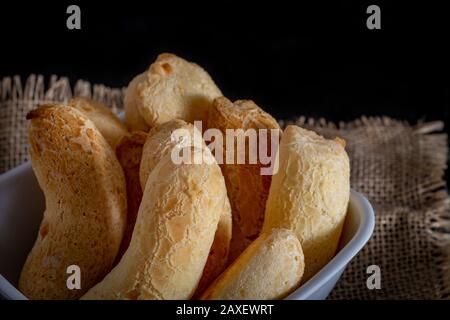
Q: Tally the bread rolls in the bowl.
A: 9